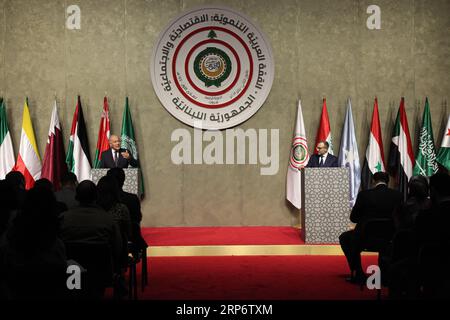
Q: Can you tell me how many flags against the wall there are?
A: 13